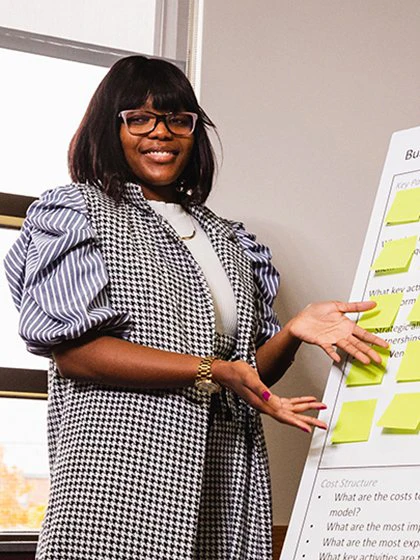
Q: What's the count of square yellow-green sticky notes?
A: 8